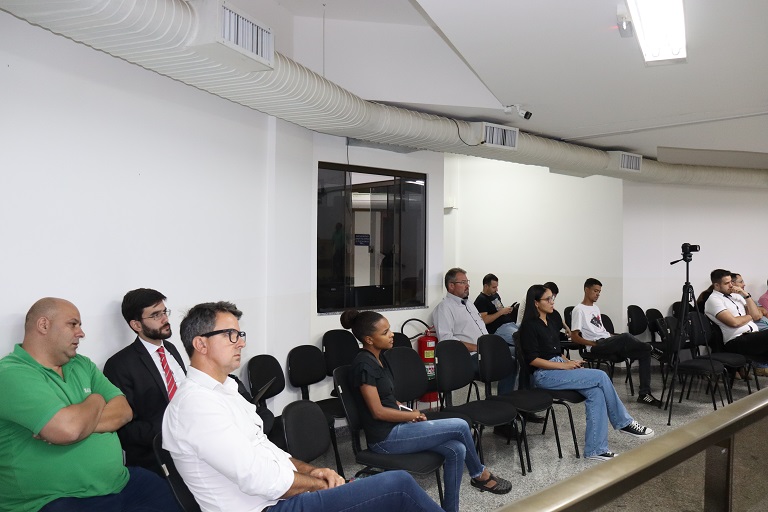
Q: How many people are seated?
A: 12